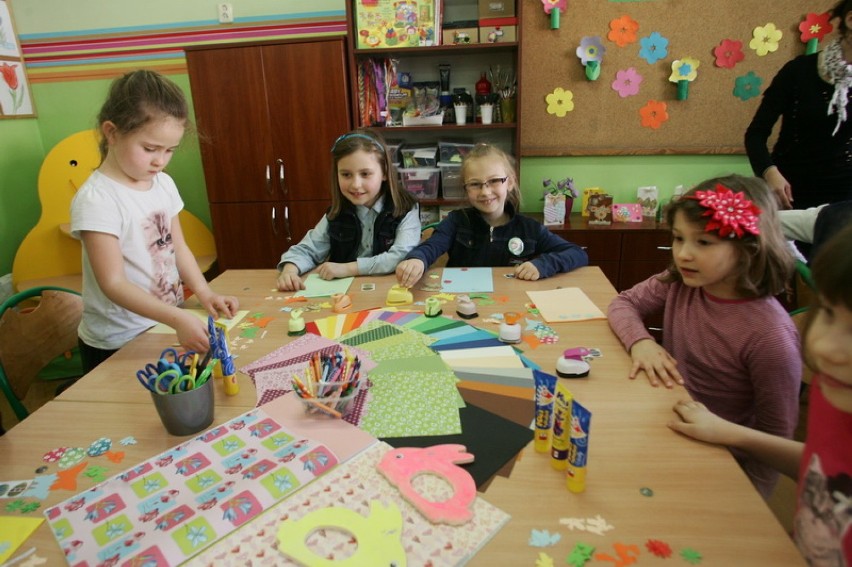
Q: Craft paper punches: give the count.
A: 7